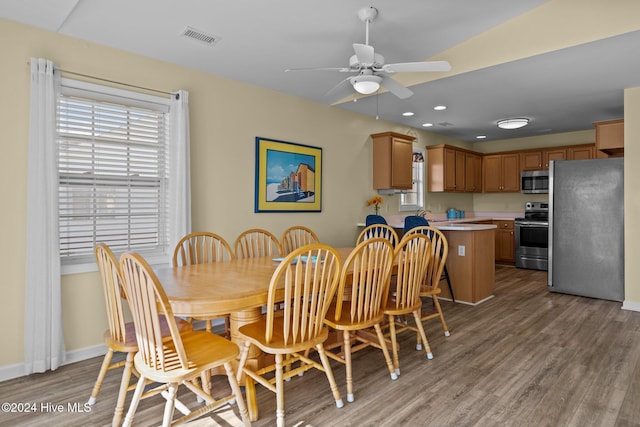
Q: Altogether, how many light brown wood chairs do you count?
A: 10